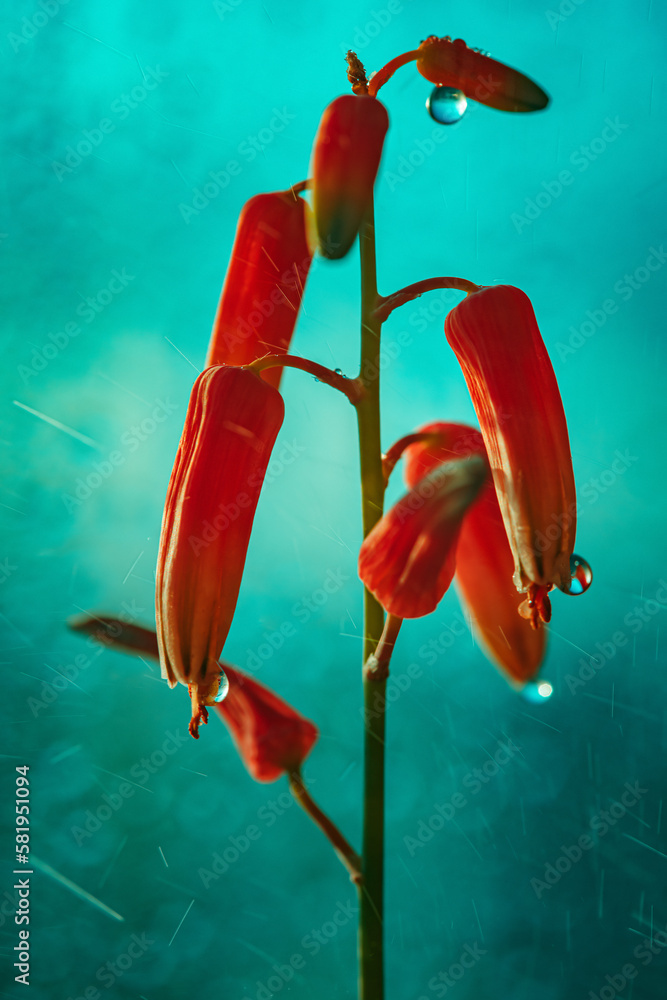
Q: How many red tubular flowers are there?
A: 8